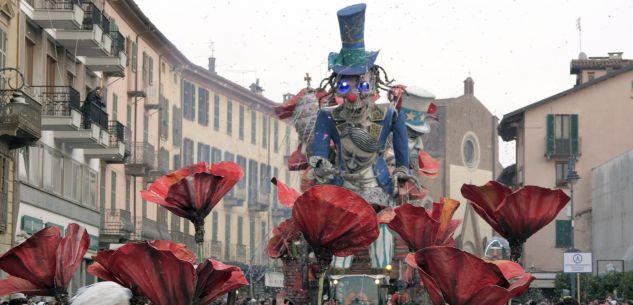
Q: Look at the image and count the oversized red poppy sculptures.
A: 7